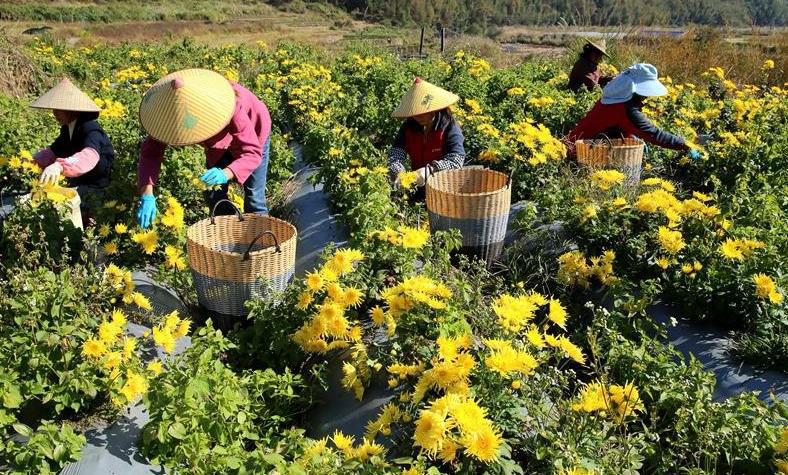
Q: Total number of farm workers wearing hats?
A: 5